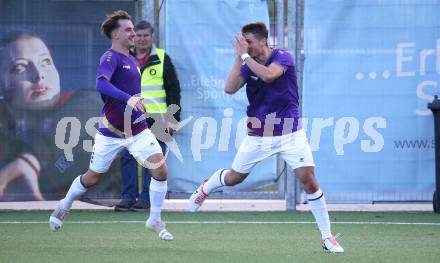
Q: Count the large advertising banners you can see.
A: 3